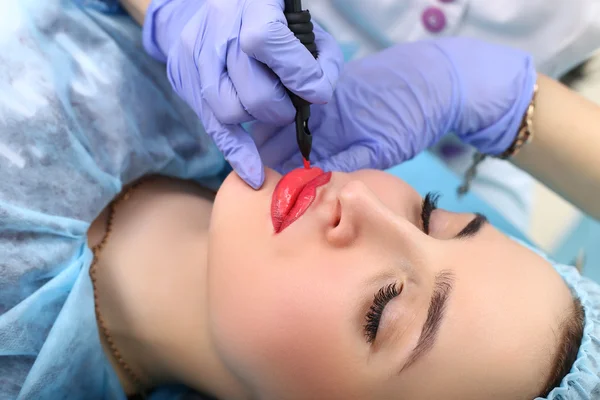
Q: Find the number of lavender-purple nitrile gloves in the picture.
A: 2